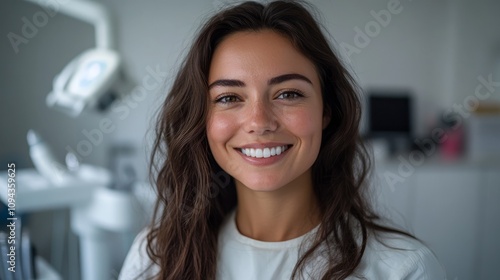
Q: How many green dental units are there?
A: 0